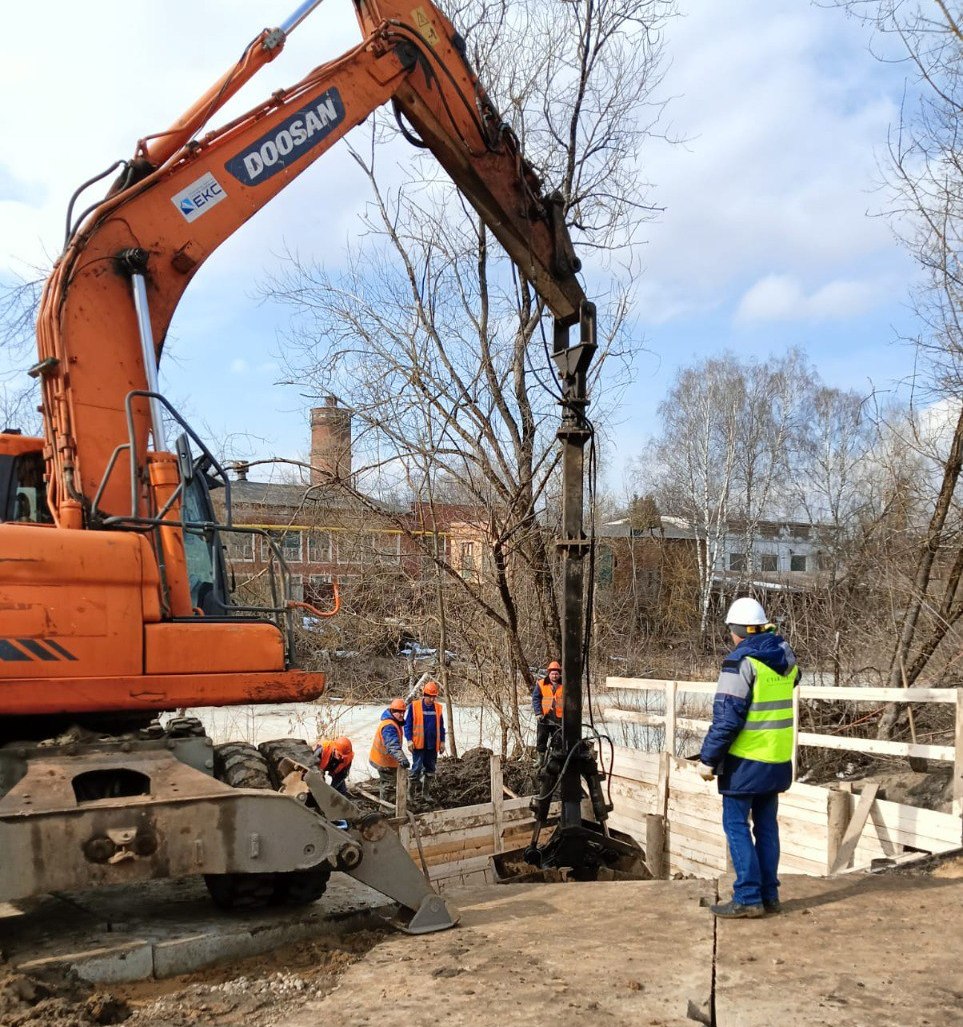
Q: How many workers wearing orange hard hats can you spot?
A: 4